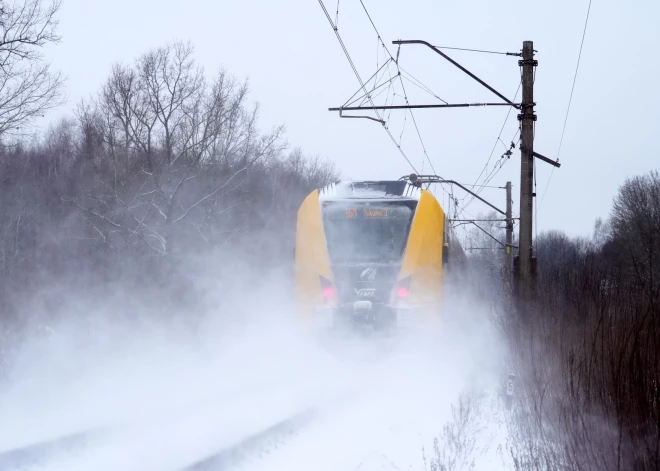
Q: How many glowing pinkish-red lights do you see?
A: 2